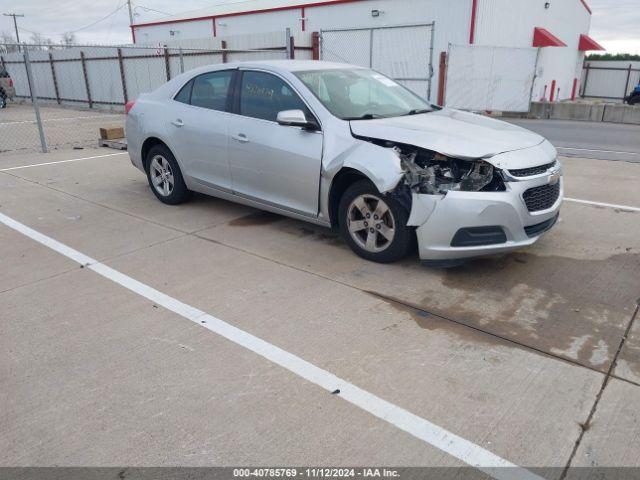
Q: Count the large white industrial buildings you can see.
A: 1